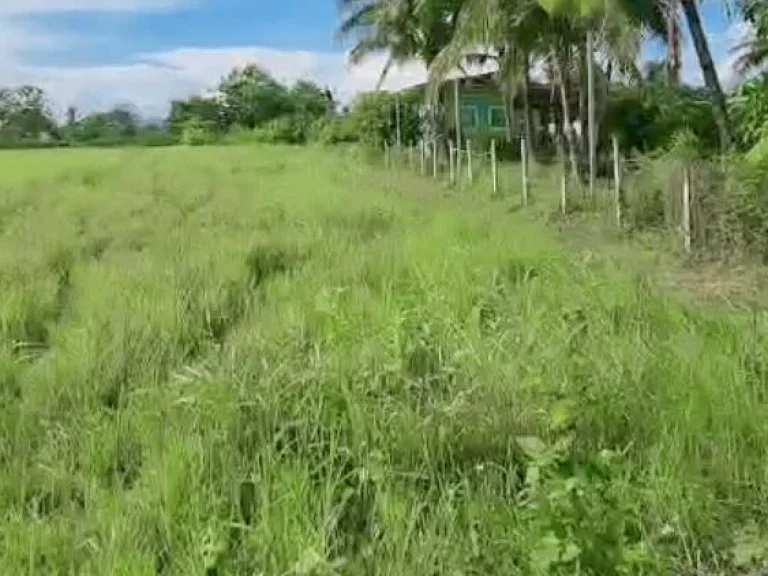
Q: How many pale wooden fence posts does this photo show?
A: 11